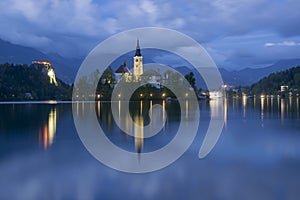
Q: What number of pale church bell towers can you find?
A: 1